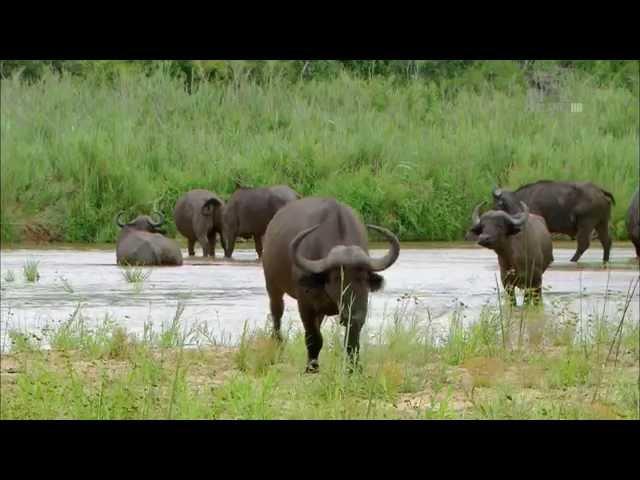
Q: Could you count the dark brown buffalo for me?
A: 7